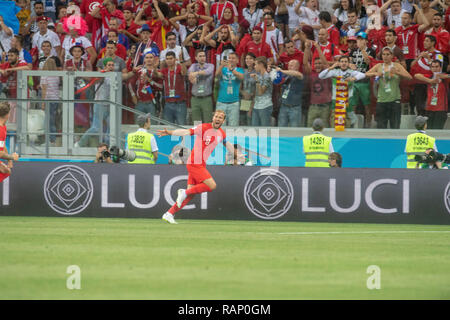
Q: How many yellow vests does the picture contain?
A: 3